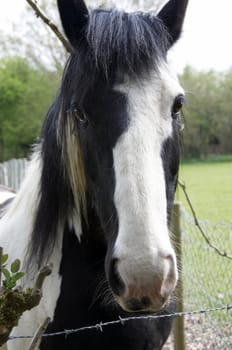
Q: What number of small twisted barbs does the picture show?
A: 3